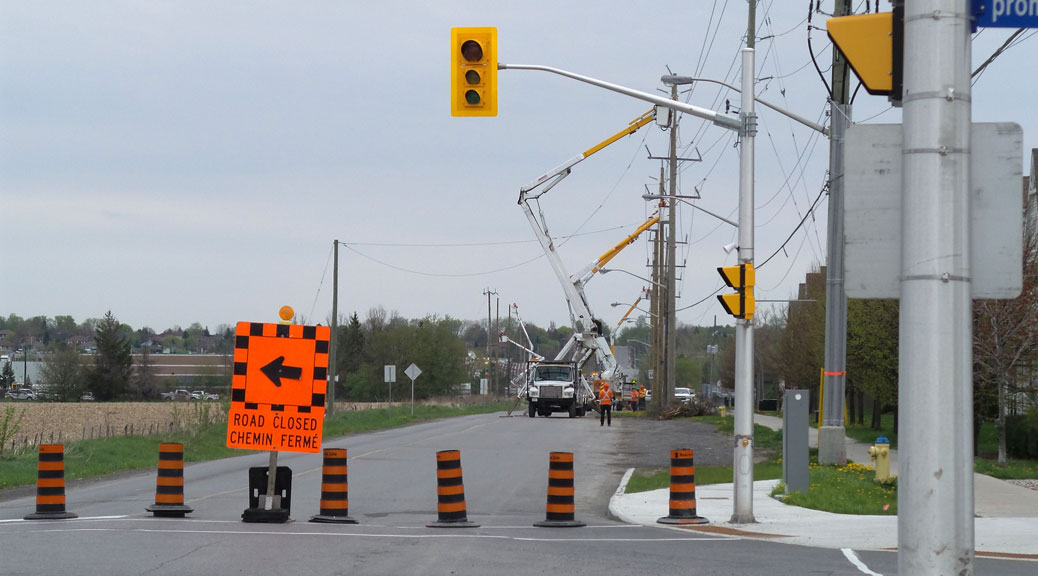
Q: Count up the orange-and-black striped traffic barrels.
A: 6